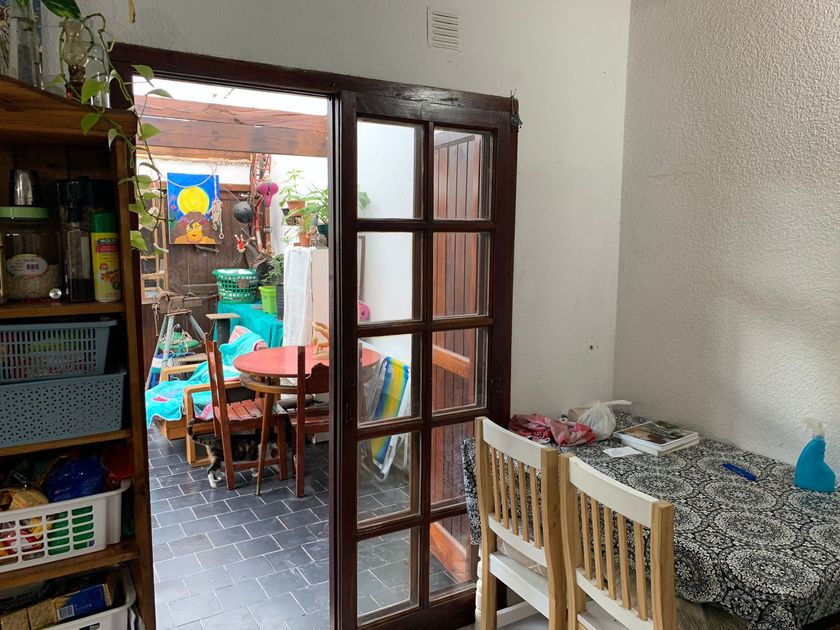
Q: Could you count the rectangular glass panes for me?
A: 10